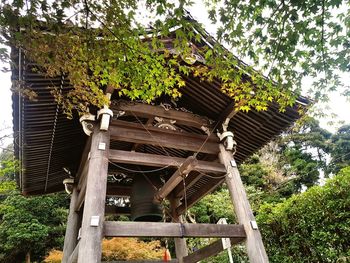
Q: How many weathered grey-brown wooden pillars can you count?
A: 4